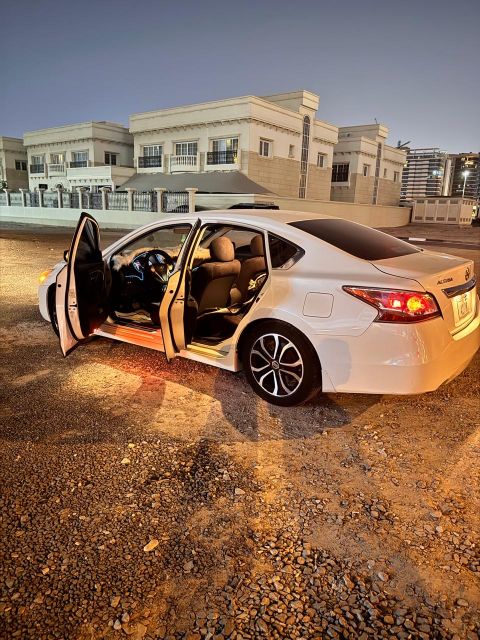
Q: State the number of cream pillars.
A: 9